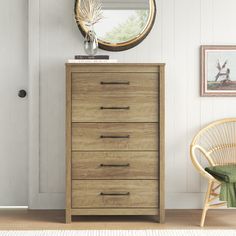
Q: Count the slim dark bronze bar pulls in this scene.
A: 5